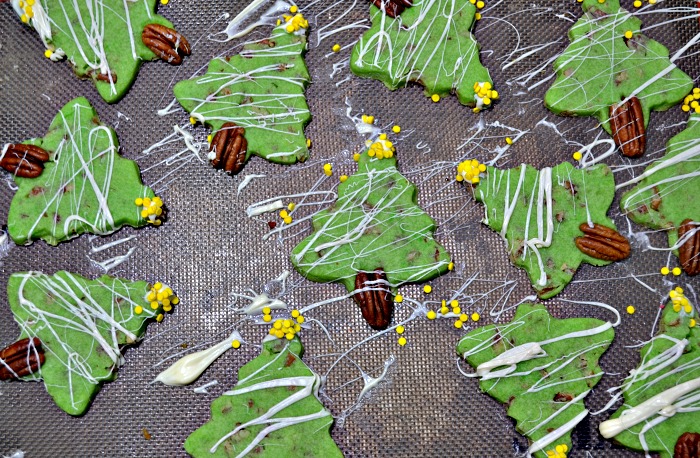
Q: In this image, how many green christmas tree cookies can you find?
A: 12